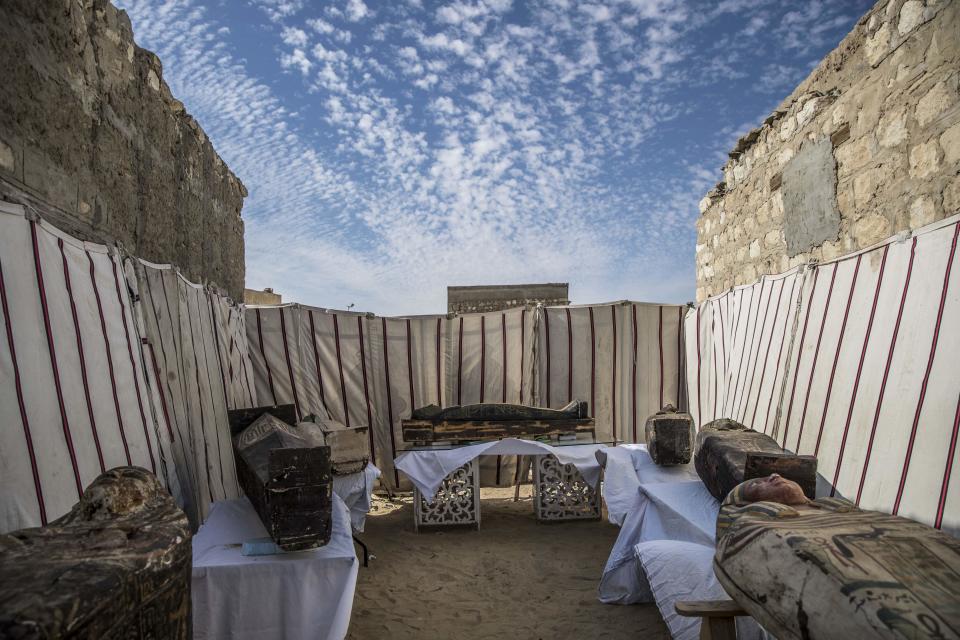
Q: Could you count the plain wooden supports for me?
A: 1